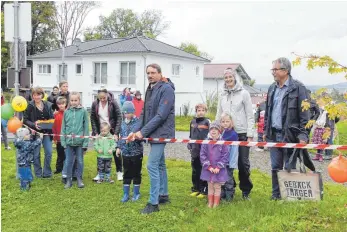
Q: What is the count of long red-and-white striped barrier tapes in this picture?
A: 1